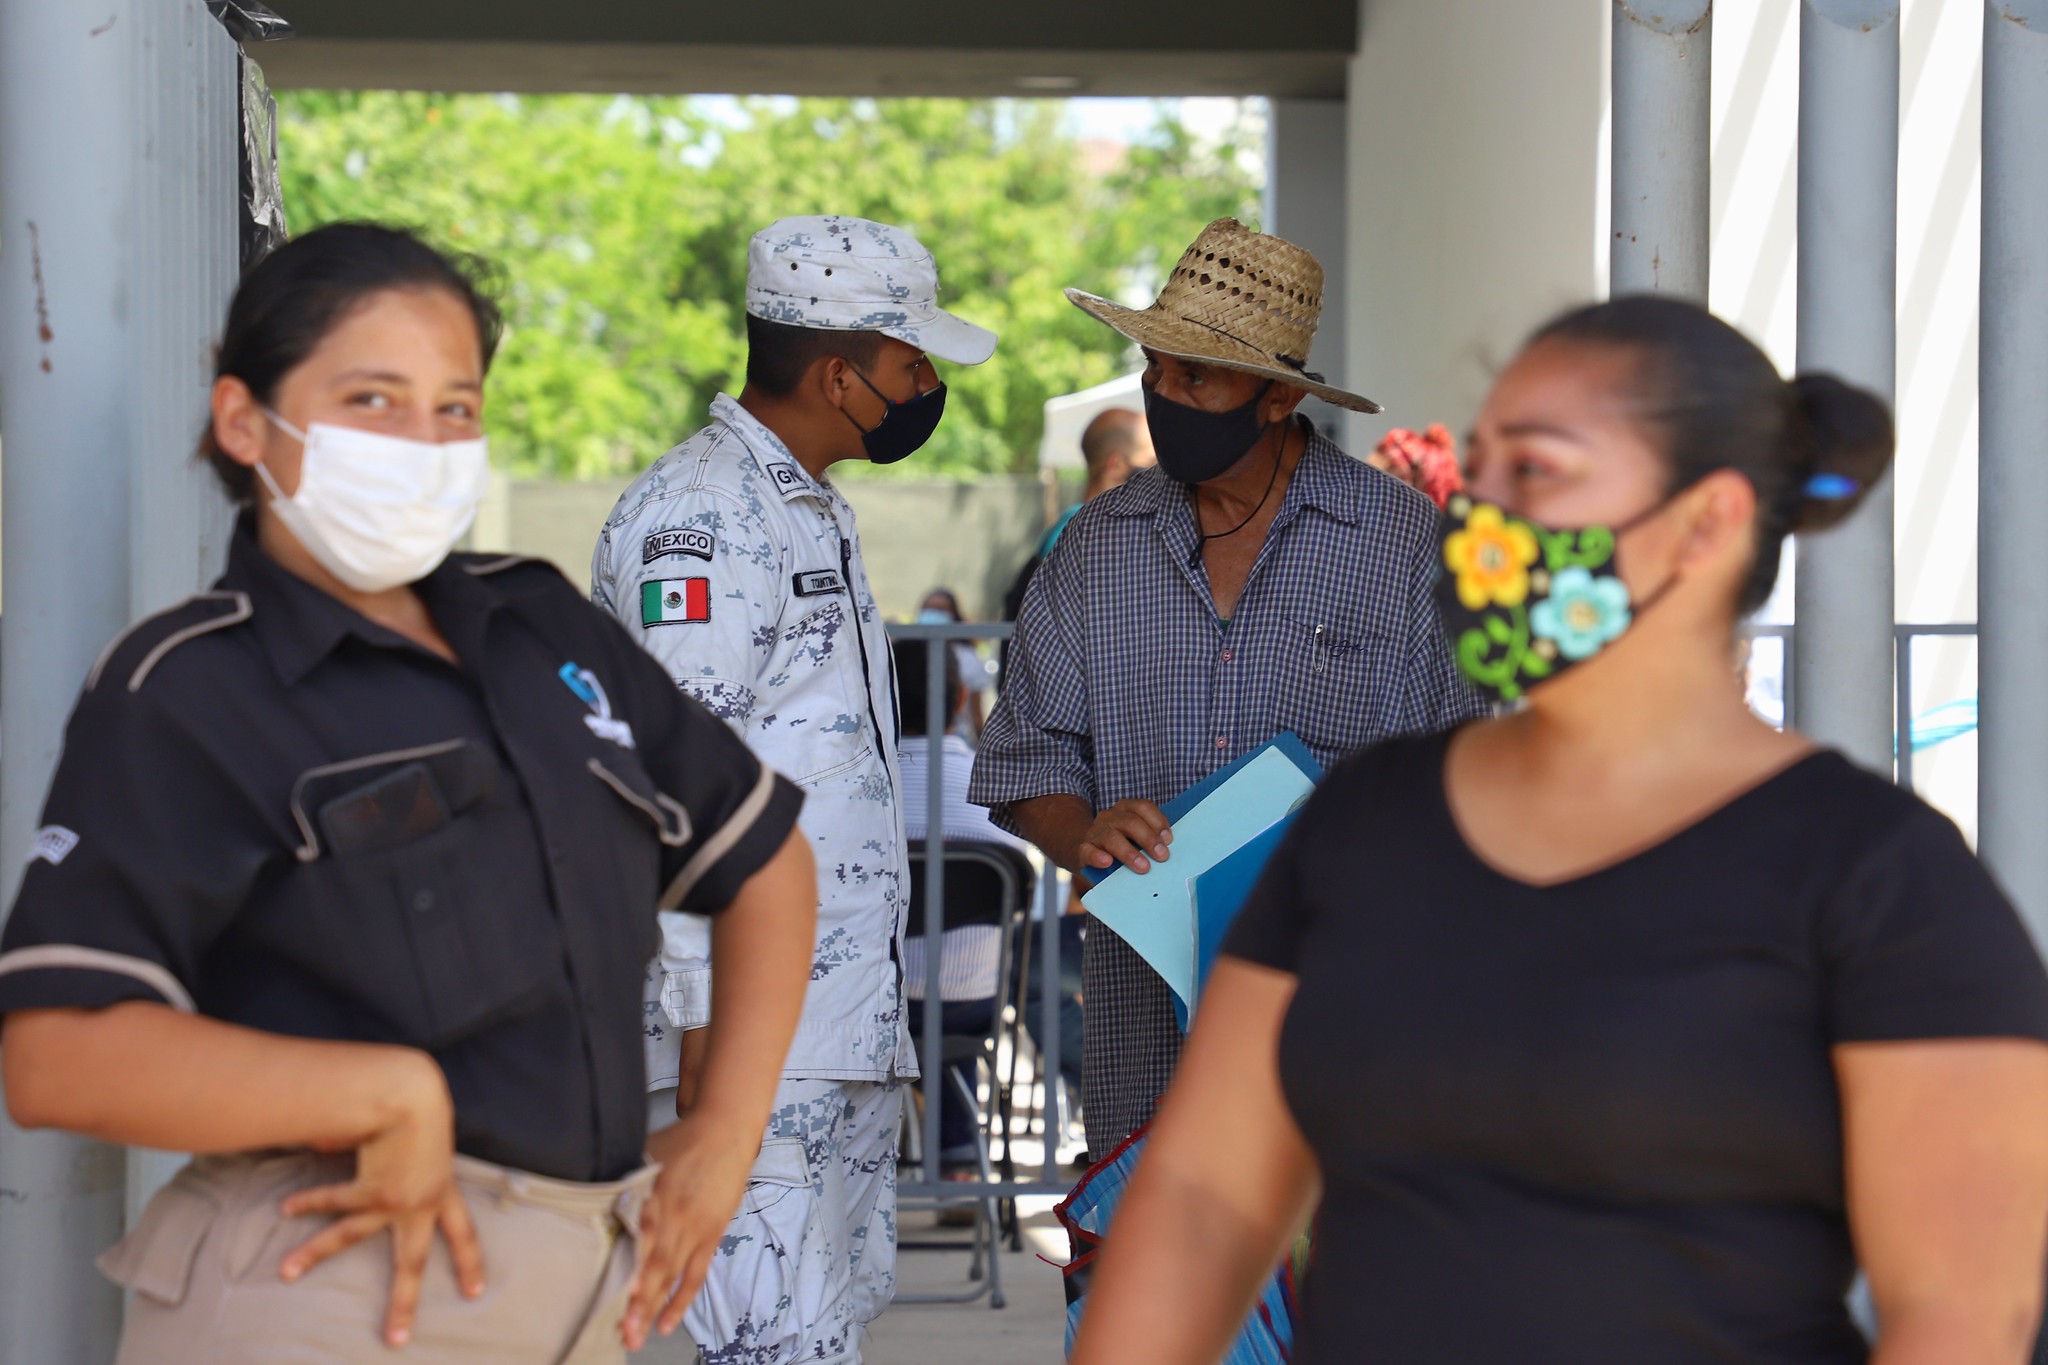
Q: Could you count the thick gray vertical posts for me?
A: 4